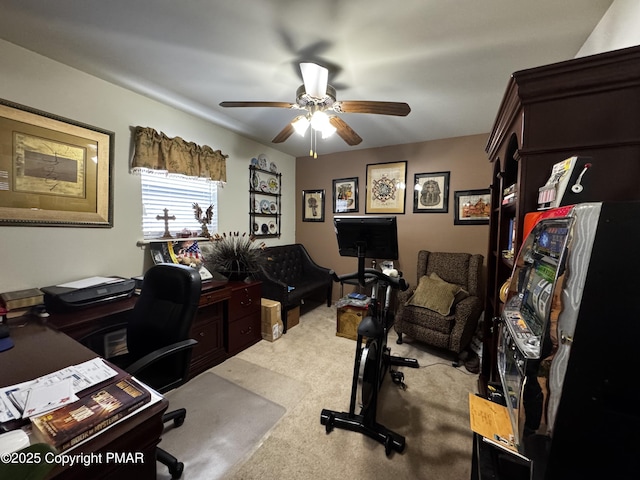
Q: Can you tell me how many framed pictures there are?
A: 6